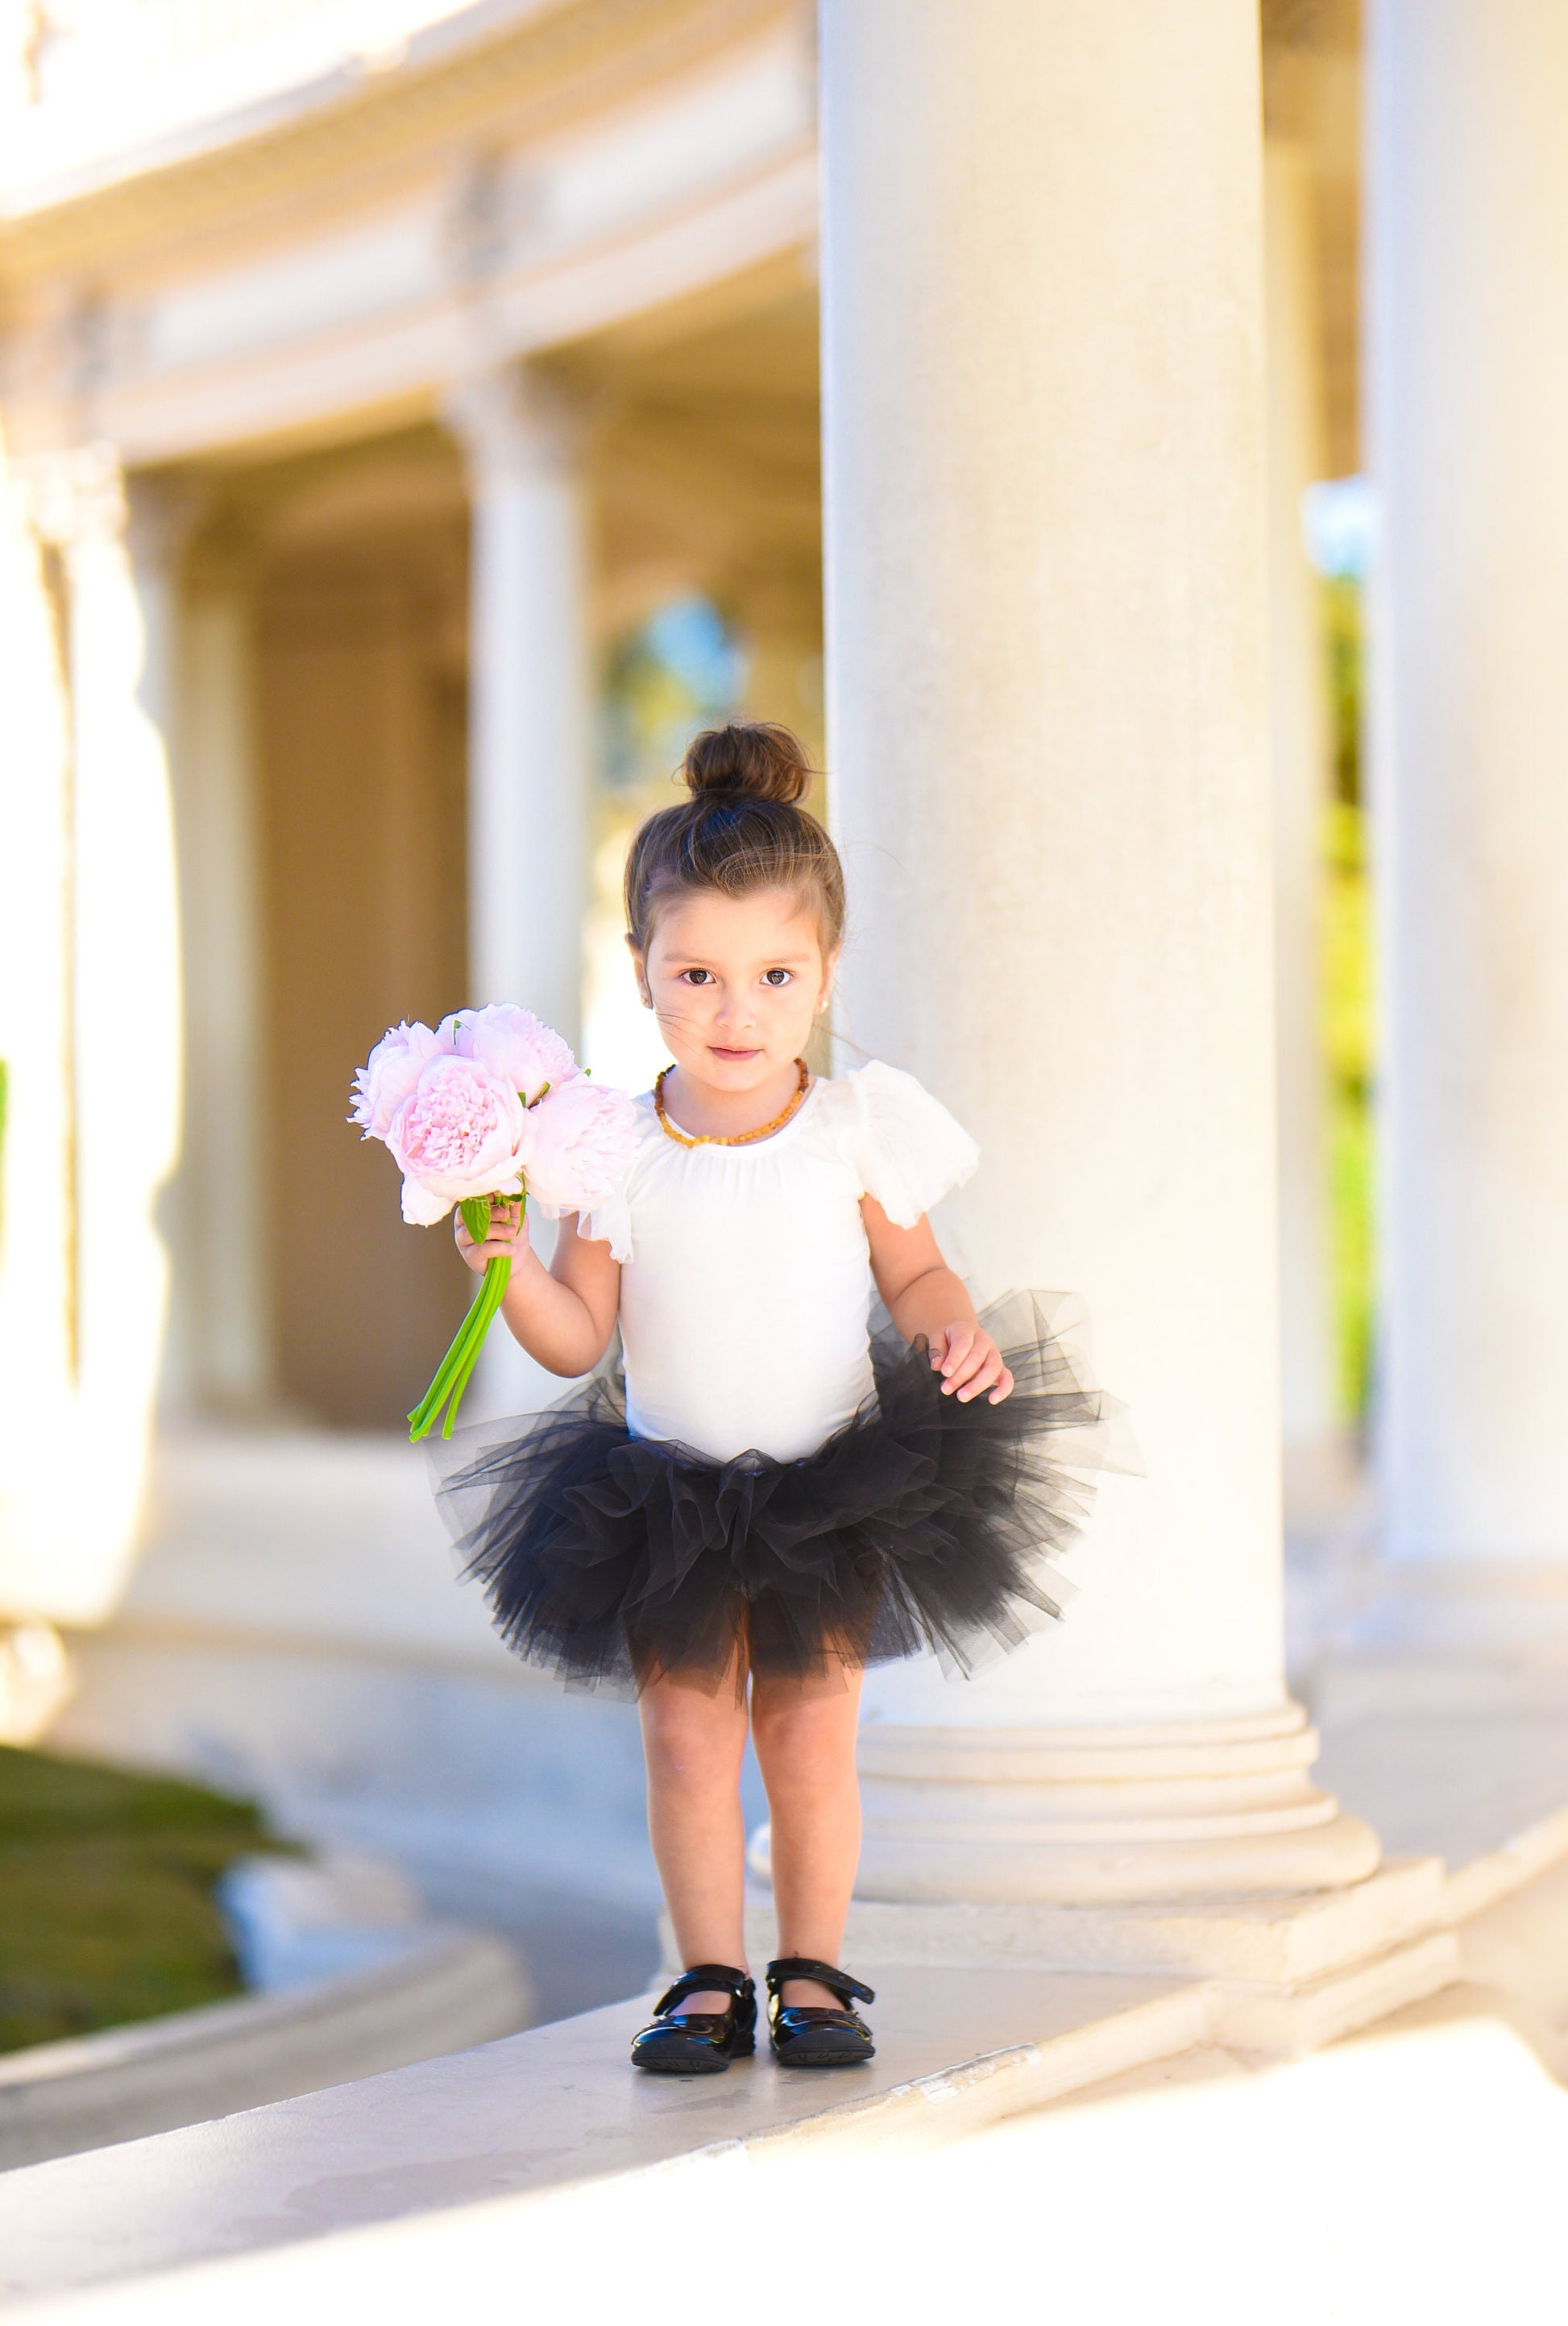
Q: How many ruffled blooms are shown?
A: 4